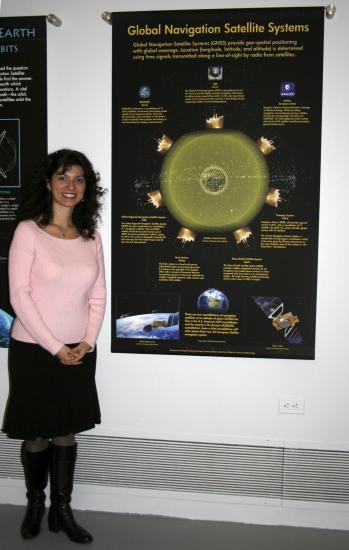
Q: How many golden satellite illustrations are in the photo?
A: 7